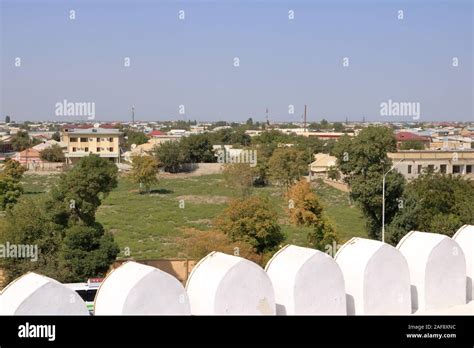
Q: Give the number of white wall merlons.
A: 7